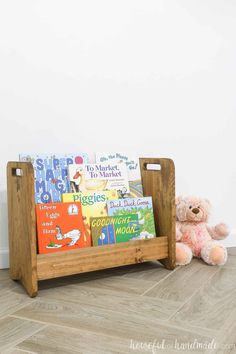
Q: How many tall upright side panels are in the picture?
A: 2